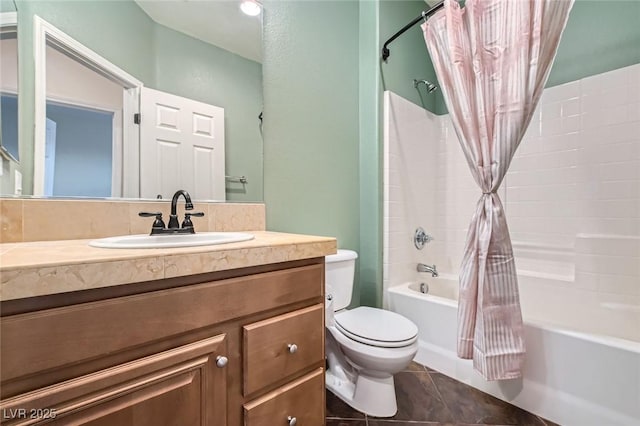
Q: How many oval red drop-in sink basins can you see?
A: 0